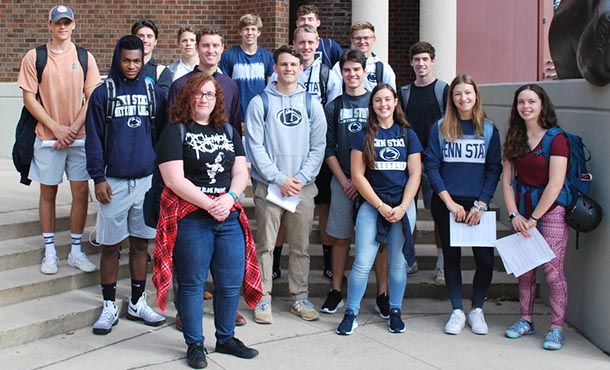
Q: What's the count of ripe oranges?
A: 0